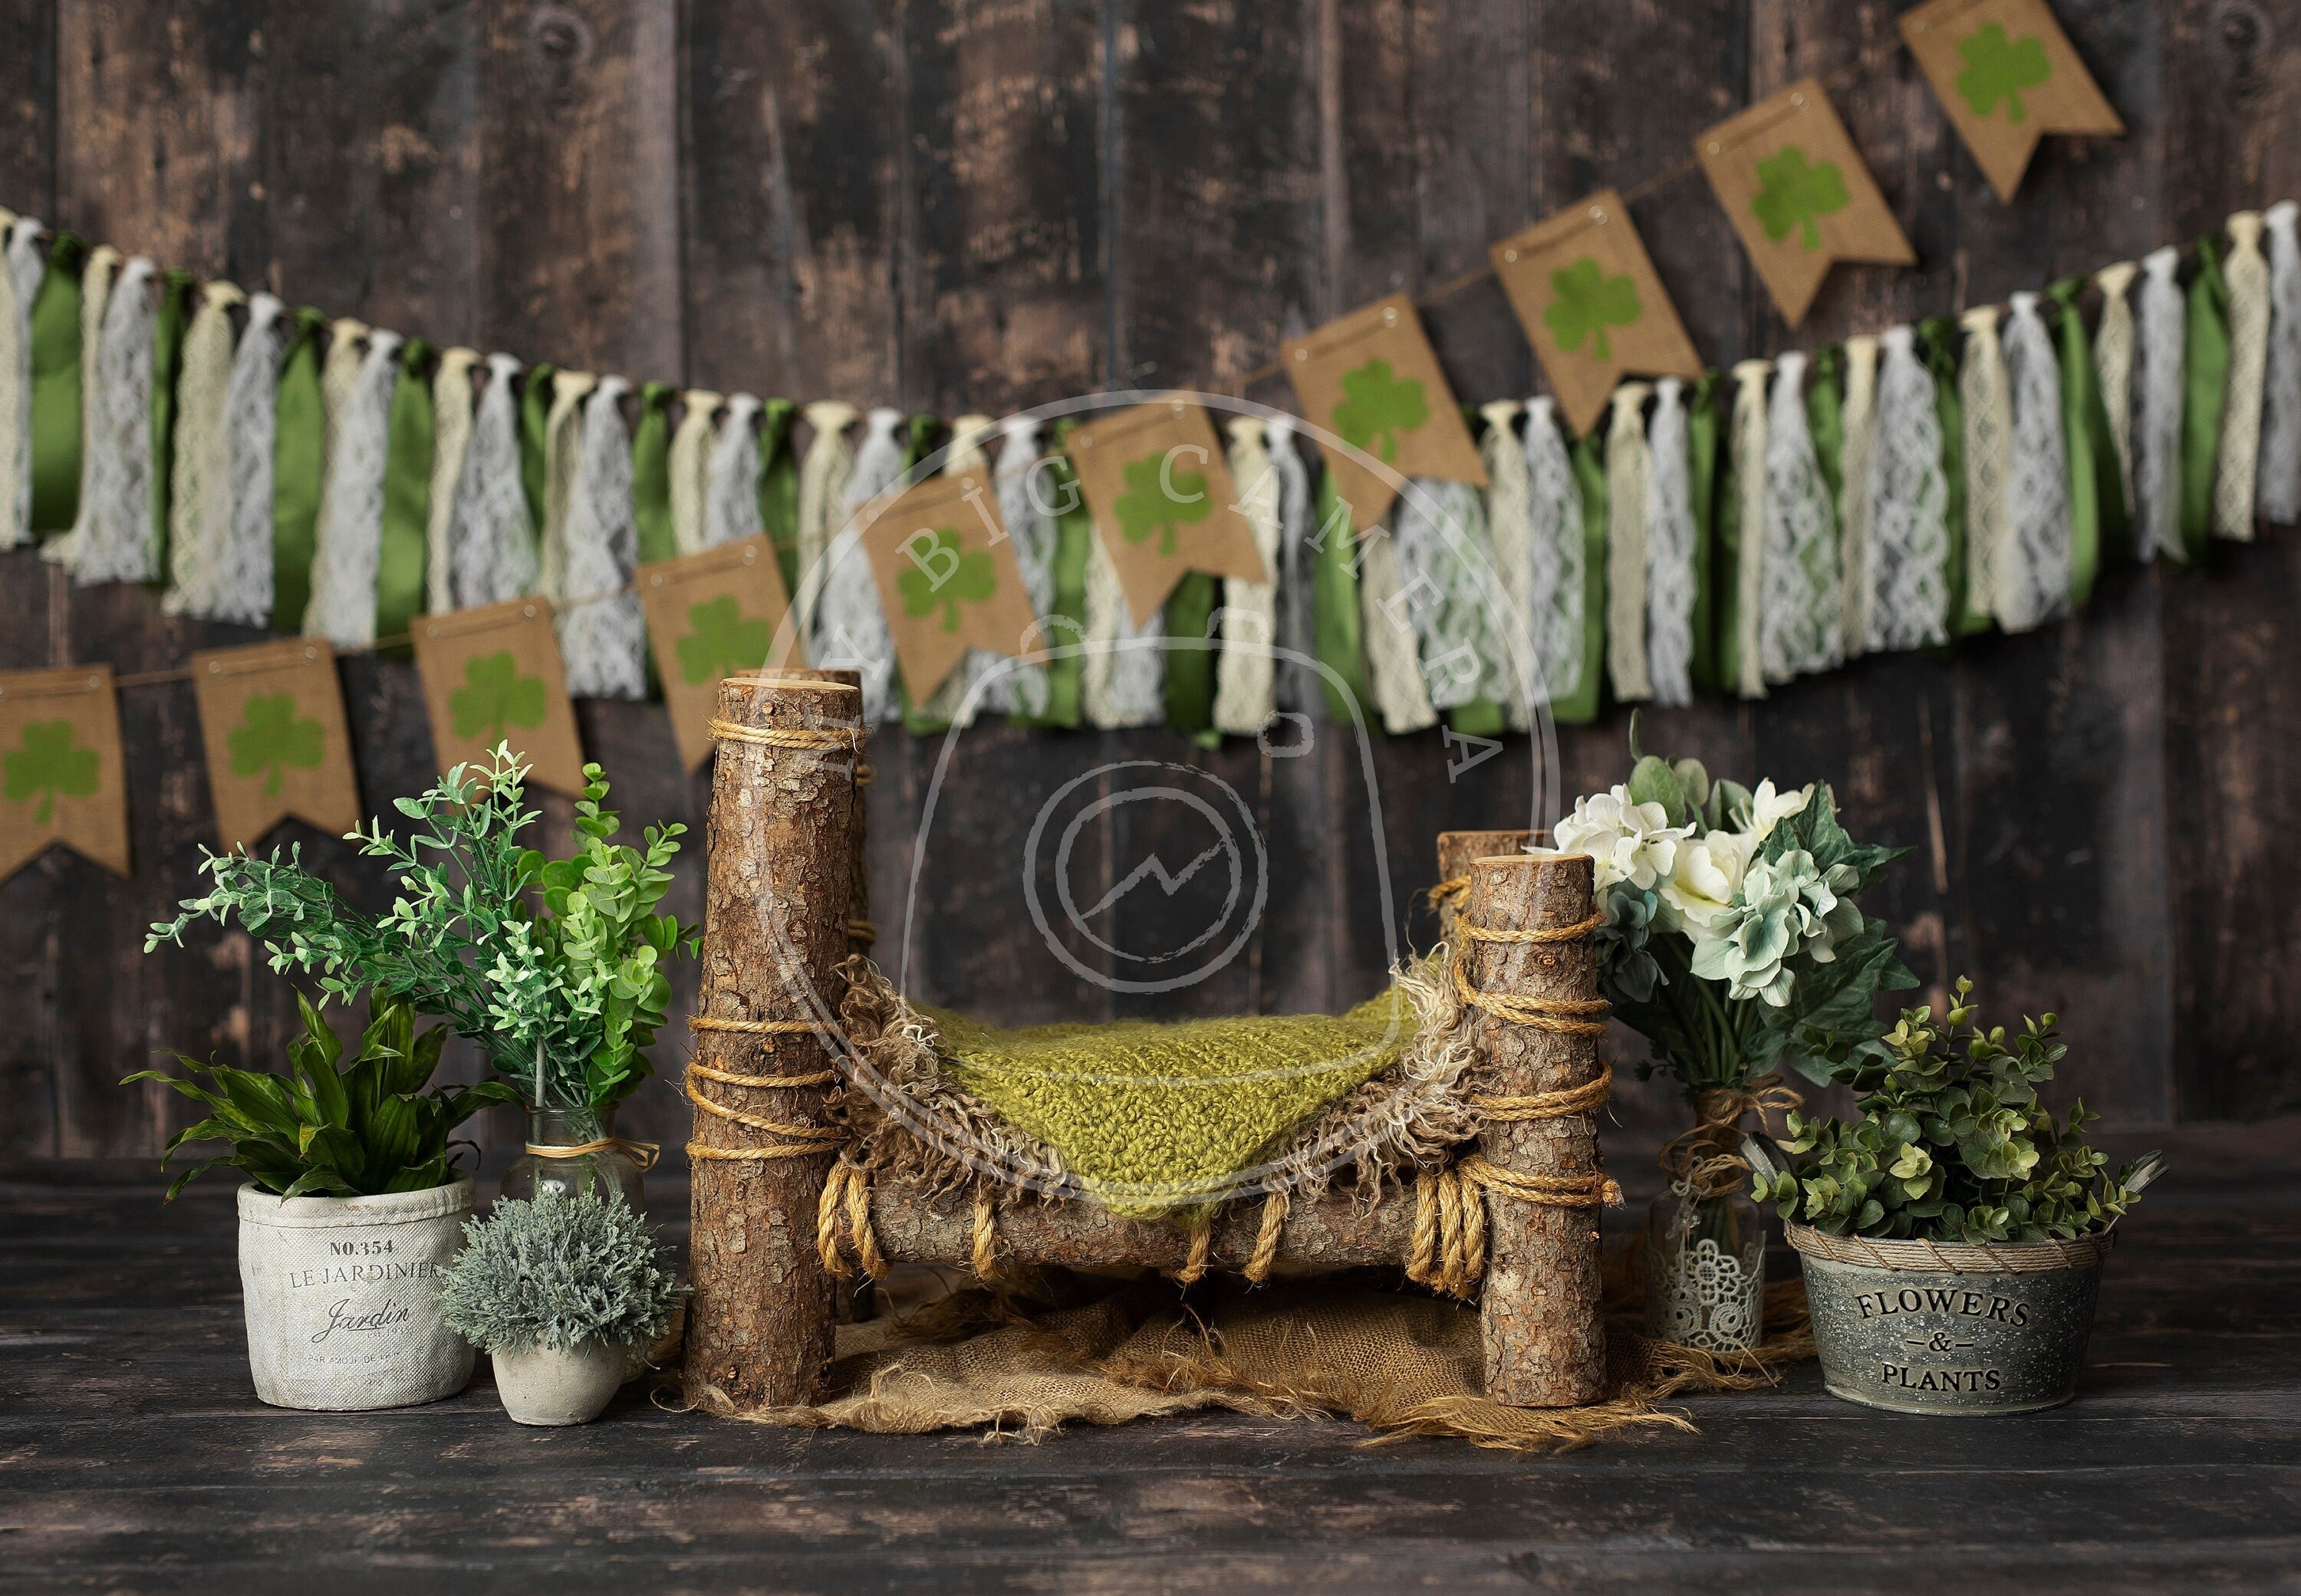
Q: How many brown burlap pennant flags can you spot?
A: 10